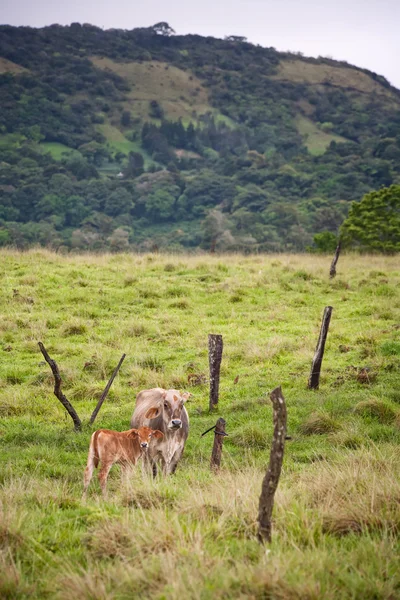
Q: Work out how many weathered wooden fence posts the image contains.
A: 7